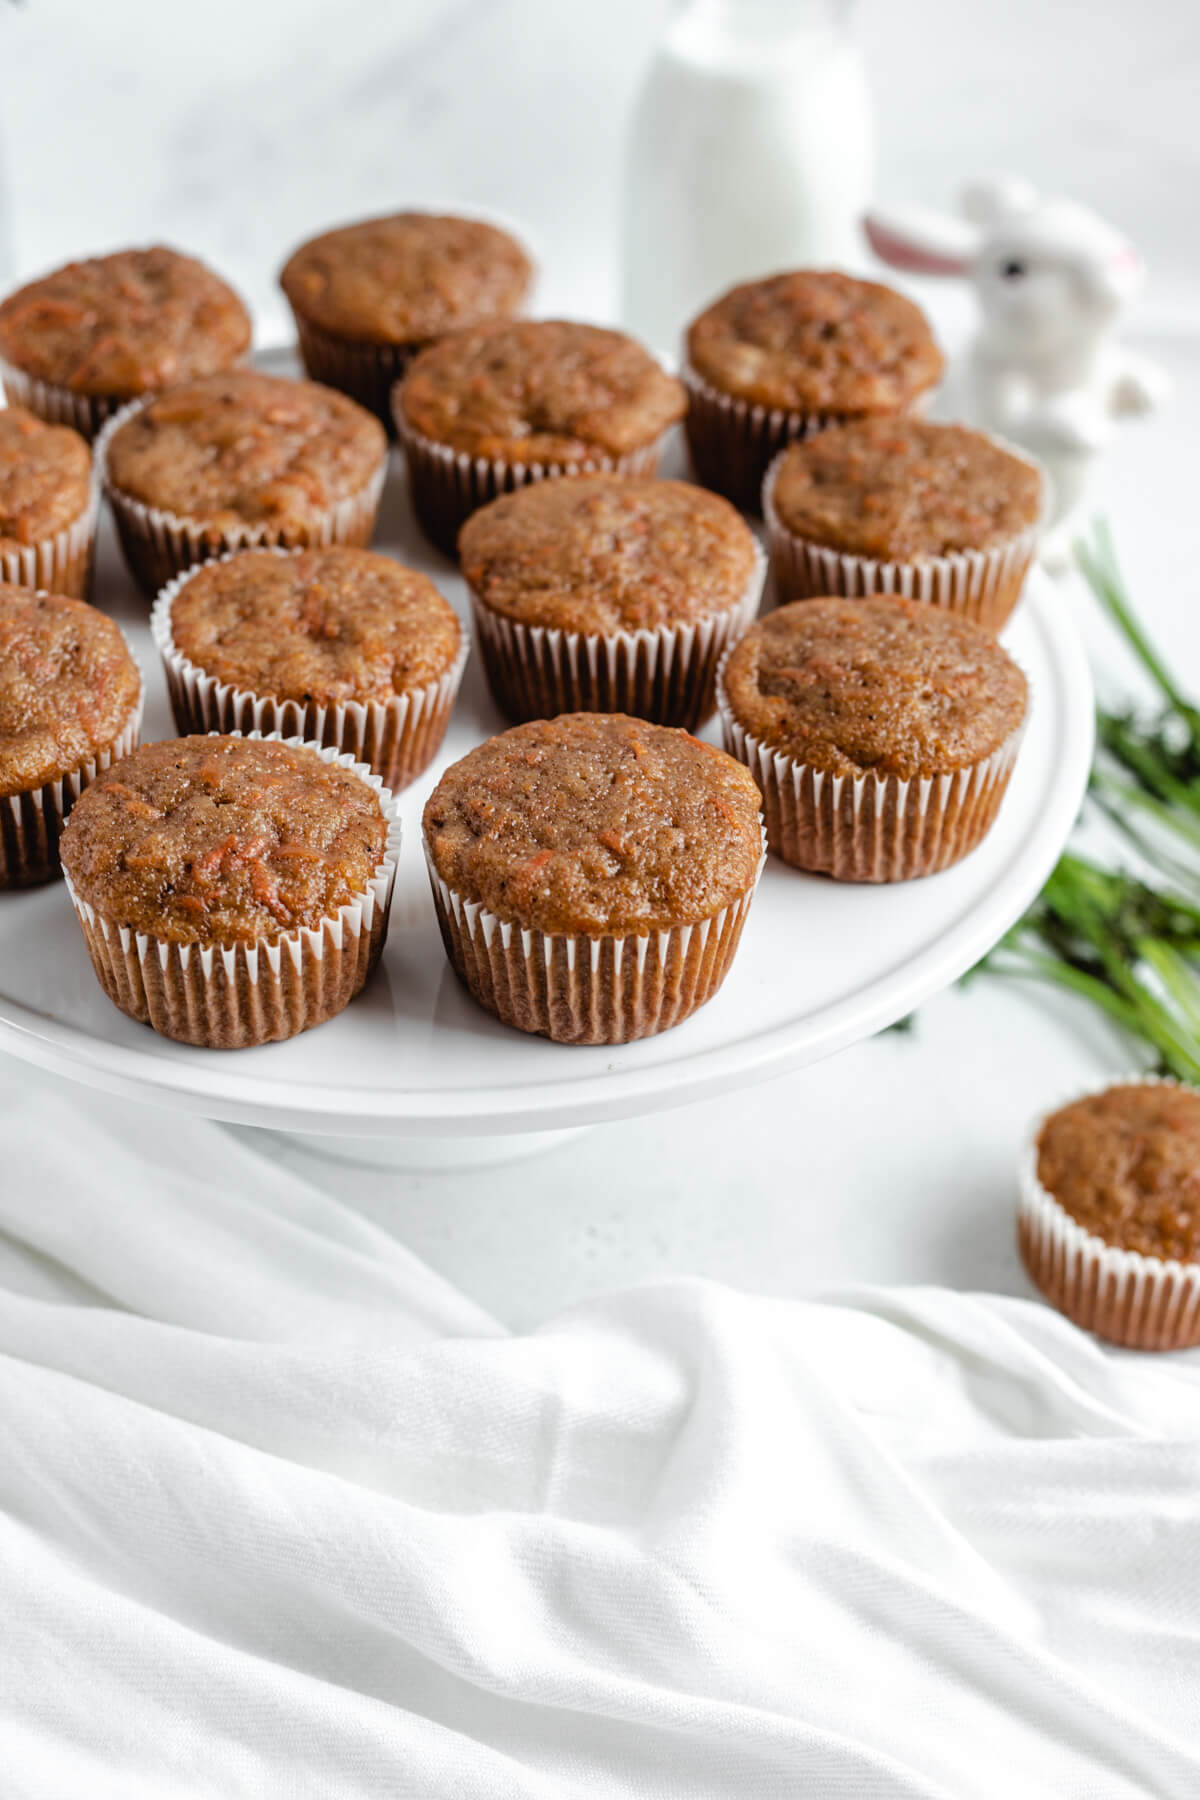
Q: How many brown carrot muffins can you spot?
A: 14